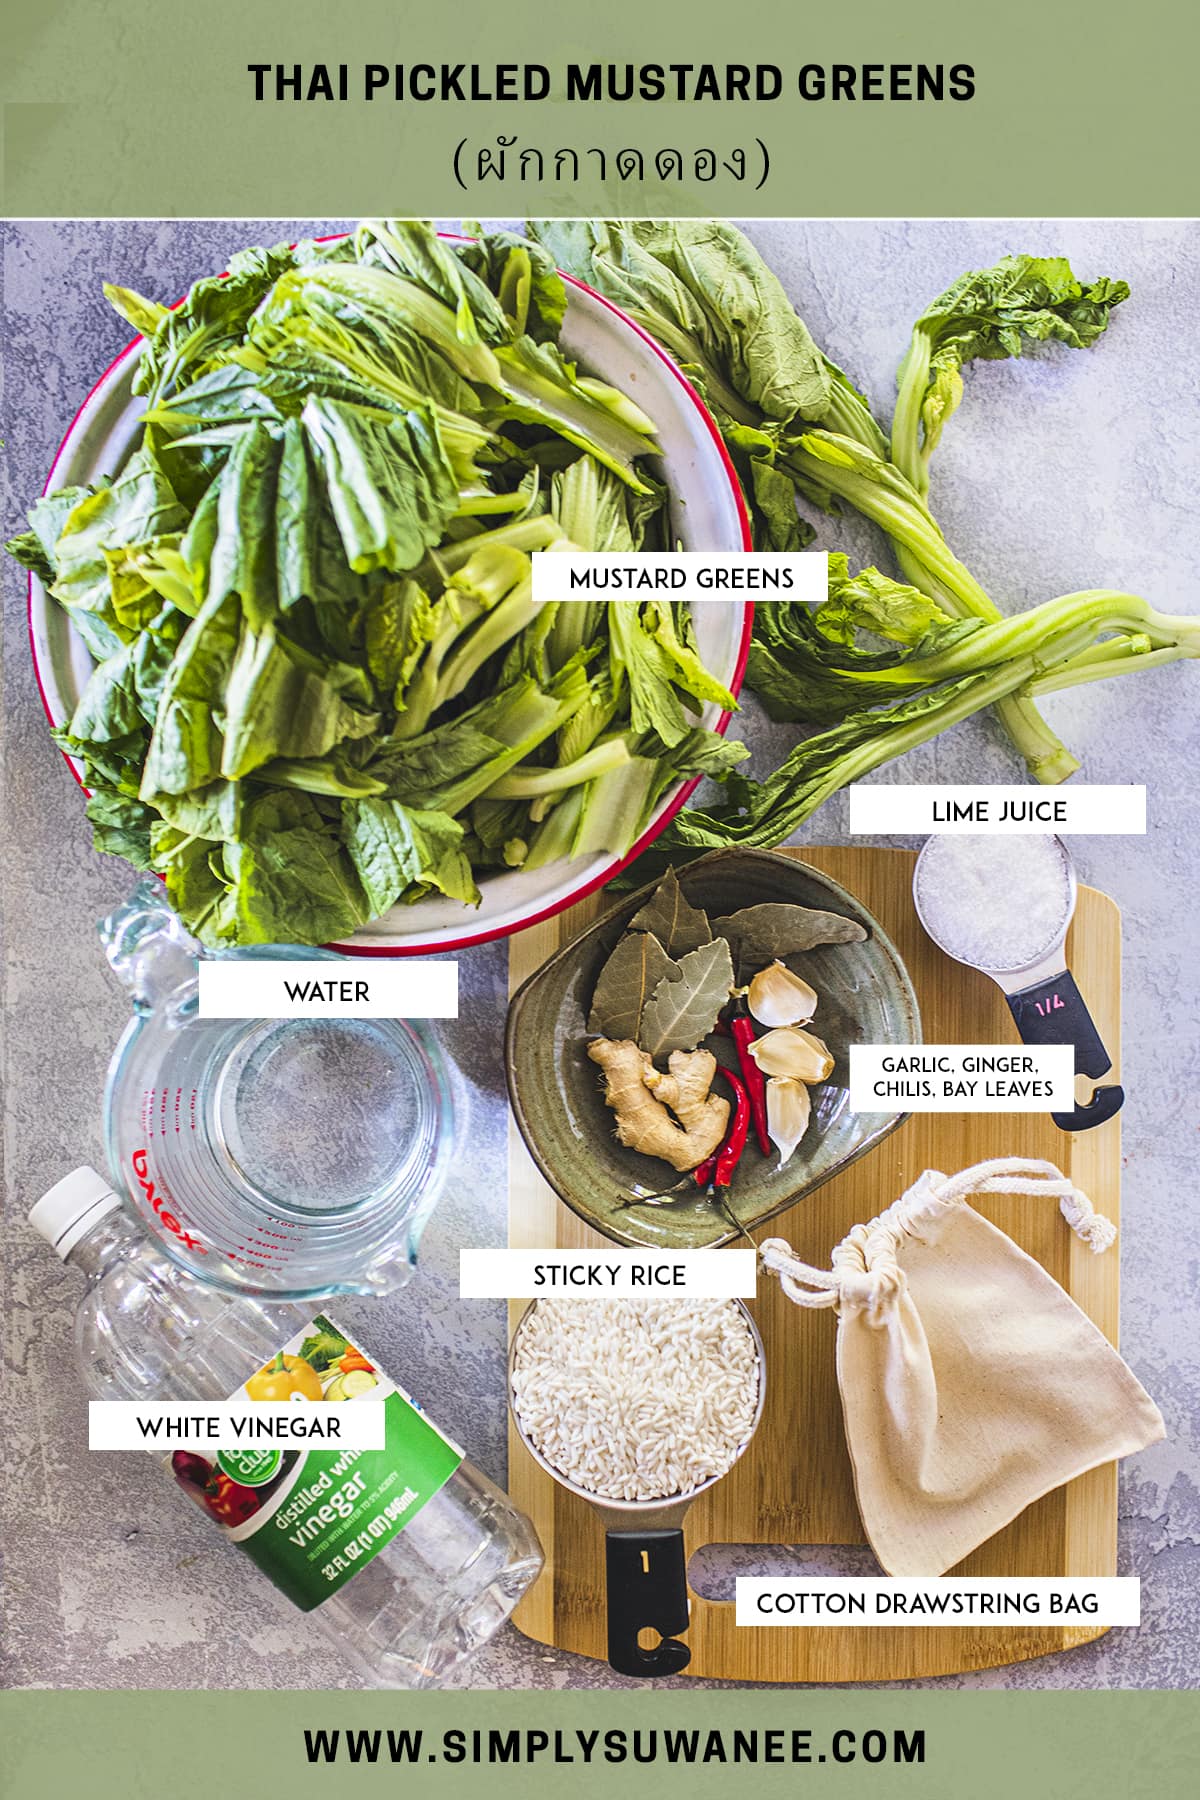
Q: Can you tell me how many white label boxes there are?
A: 7